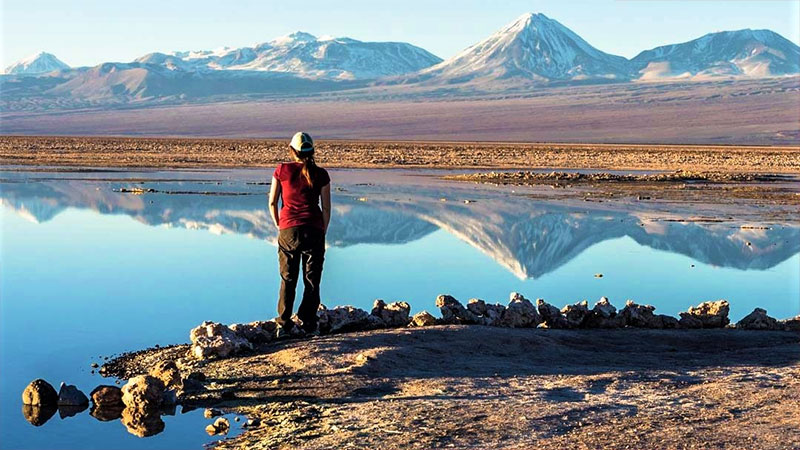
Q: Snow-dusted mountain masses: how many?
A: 4